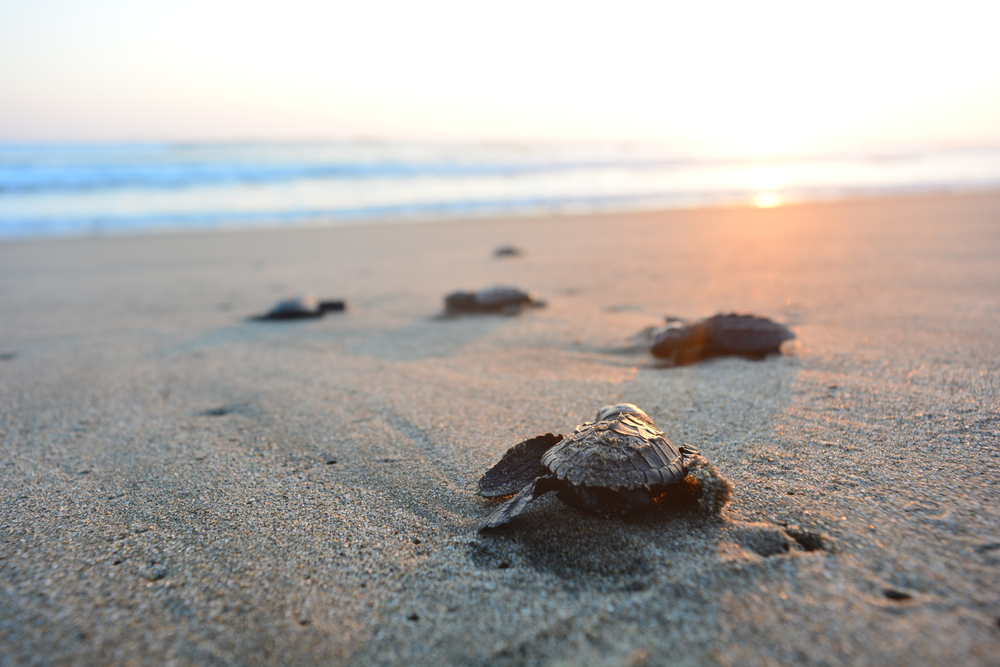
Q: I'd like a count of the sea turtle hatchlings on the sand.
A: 5